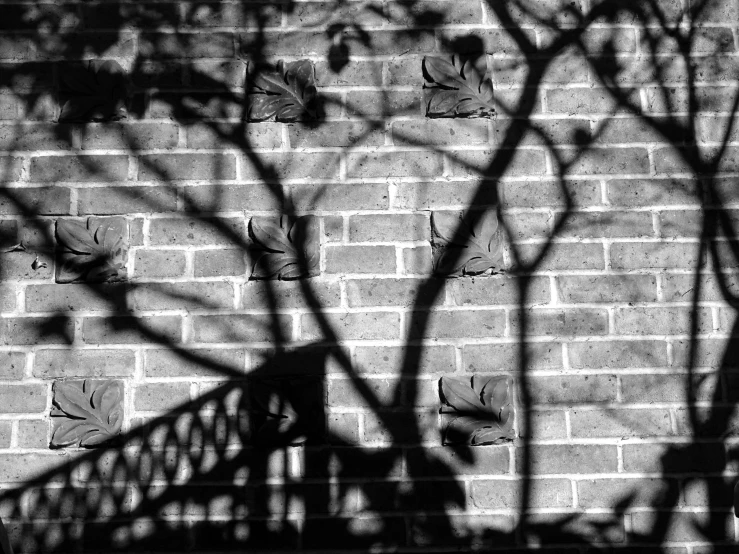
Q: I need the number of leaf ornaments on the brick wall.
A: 9